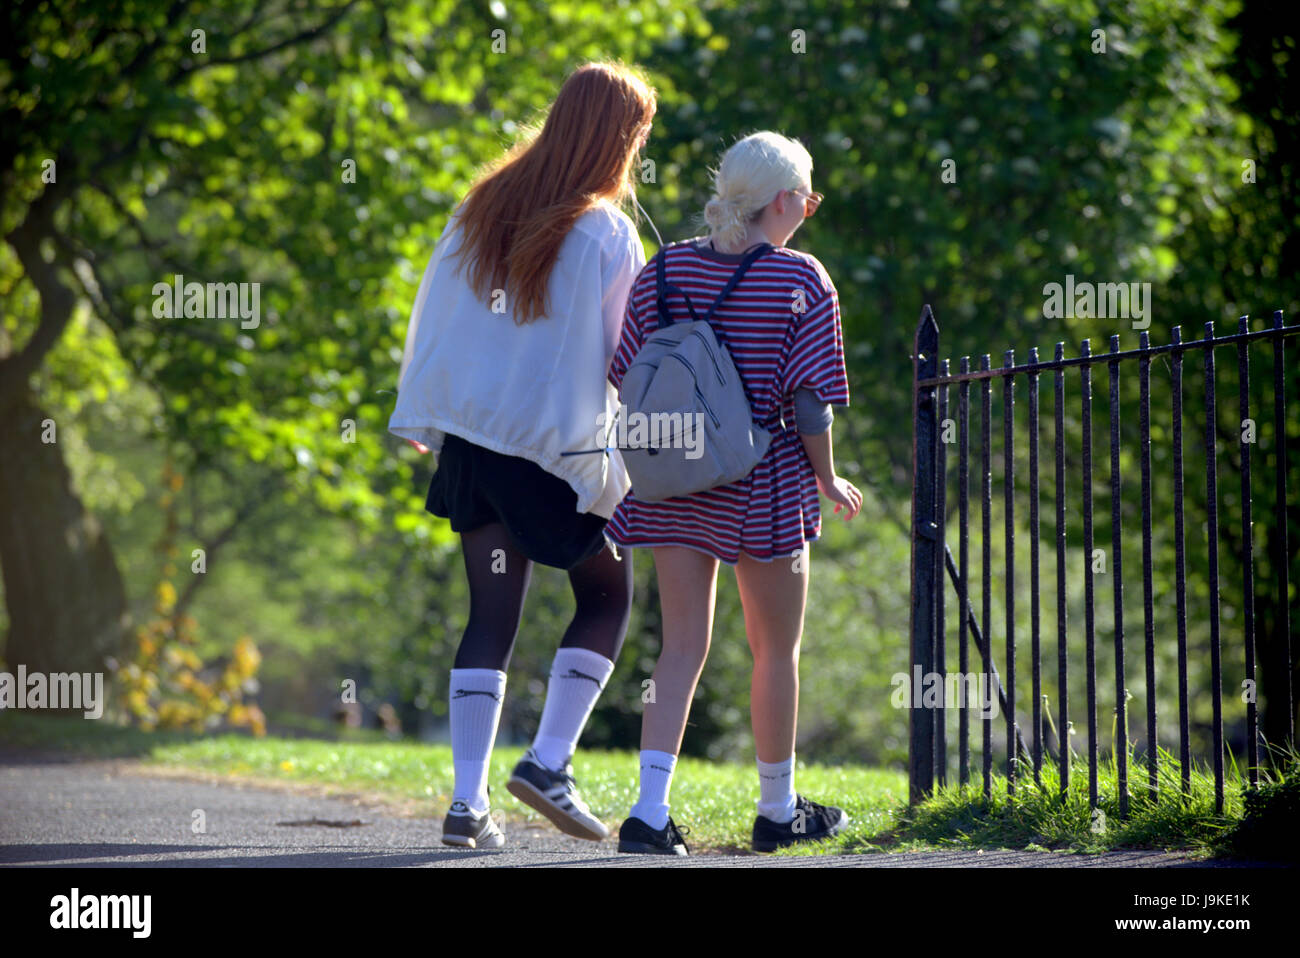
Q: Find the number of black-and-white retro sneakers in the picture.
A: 2